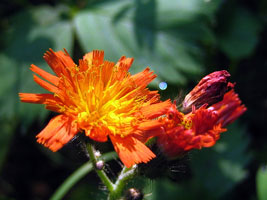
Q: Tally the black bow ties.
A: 0